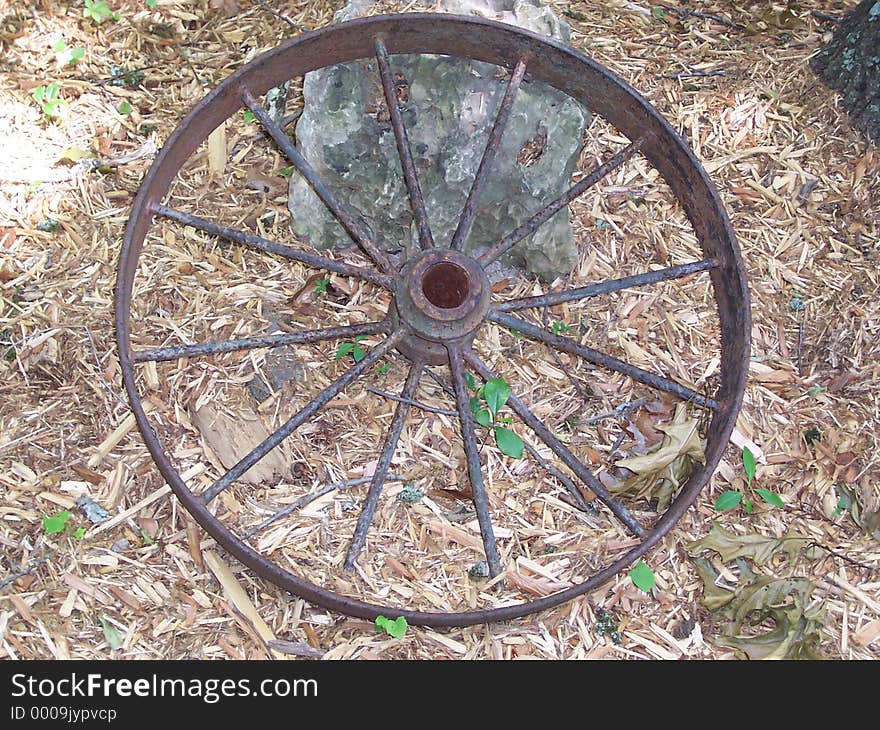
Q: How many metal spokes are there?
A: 12